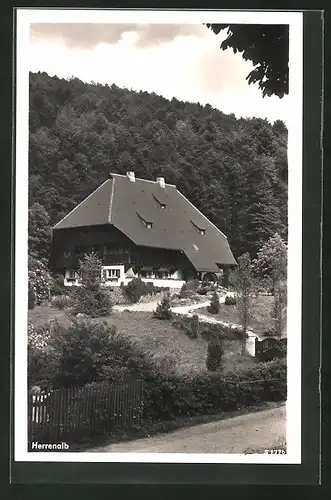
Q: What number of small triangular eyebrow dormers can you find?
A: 3